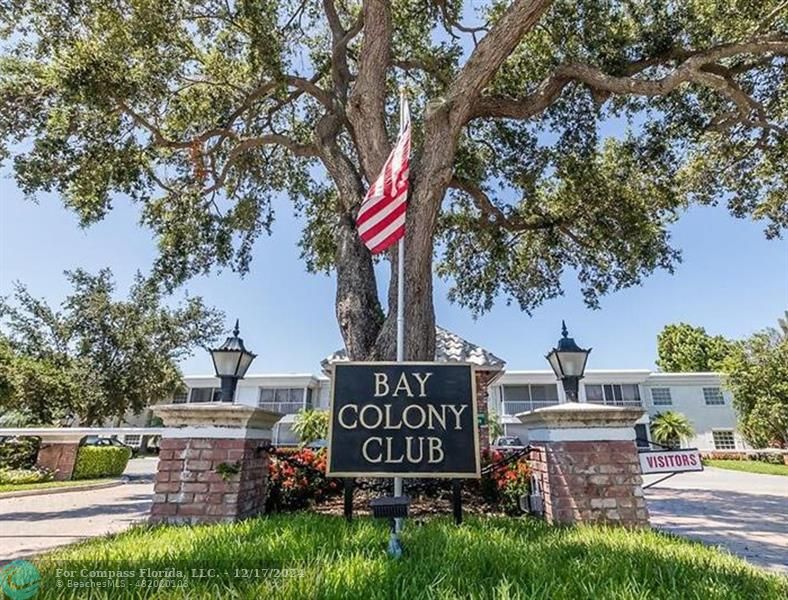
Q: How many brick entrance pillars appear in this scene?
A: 2